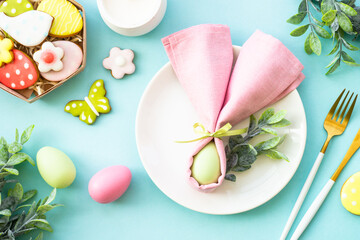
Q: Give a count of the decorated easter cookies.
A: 10